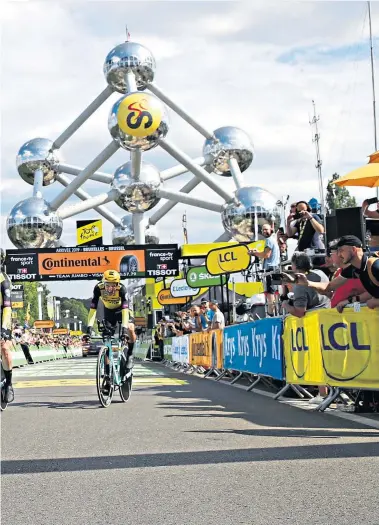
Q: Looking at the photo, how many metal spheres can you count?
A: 8